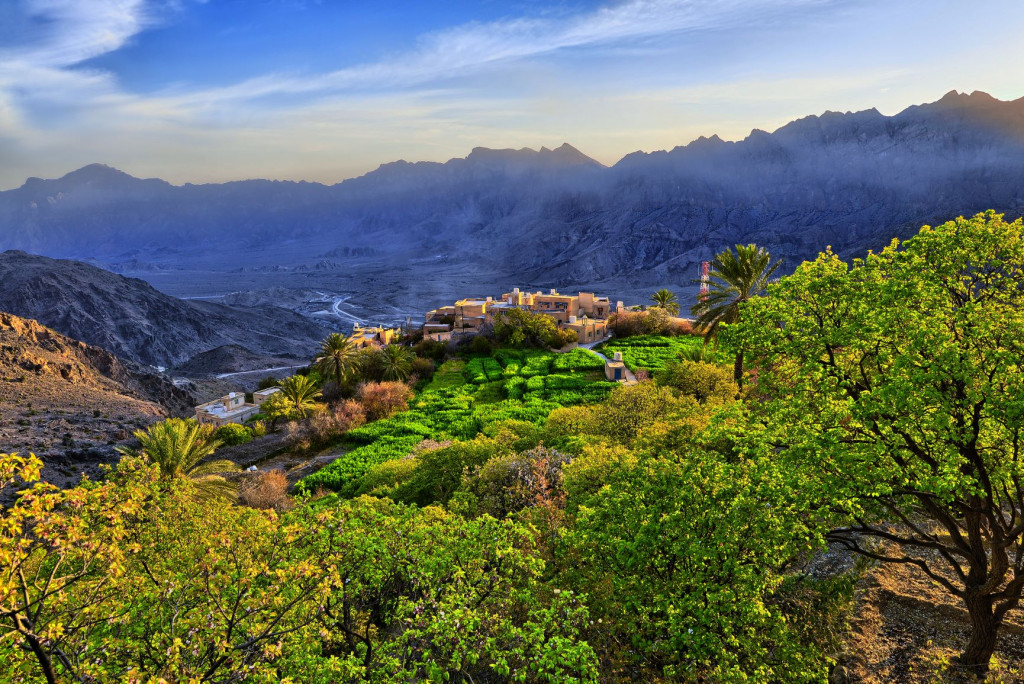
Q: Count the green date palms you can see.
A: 6